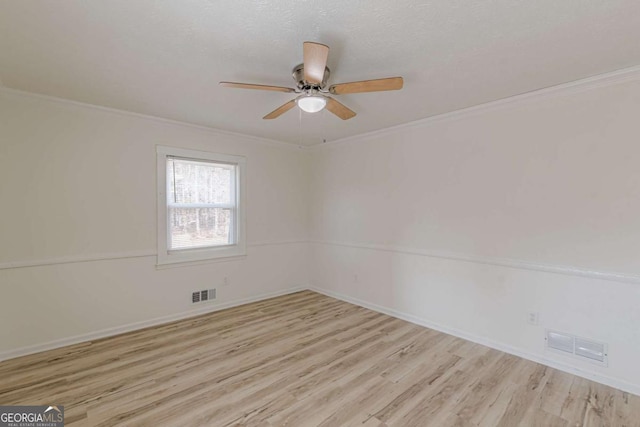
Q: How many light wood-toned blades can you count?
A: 5